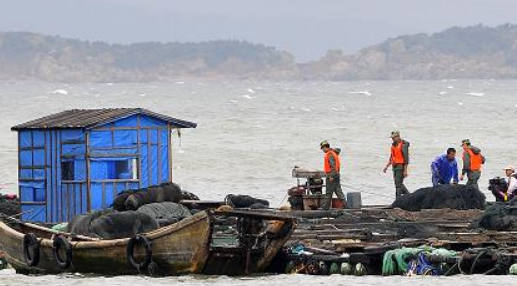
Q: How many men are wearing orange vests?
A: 3